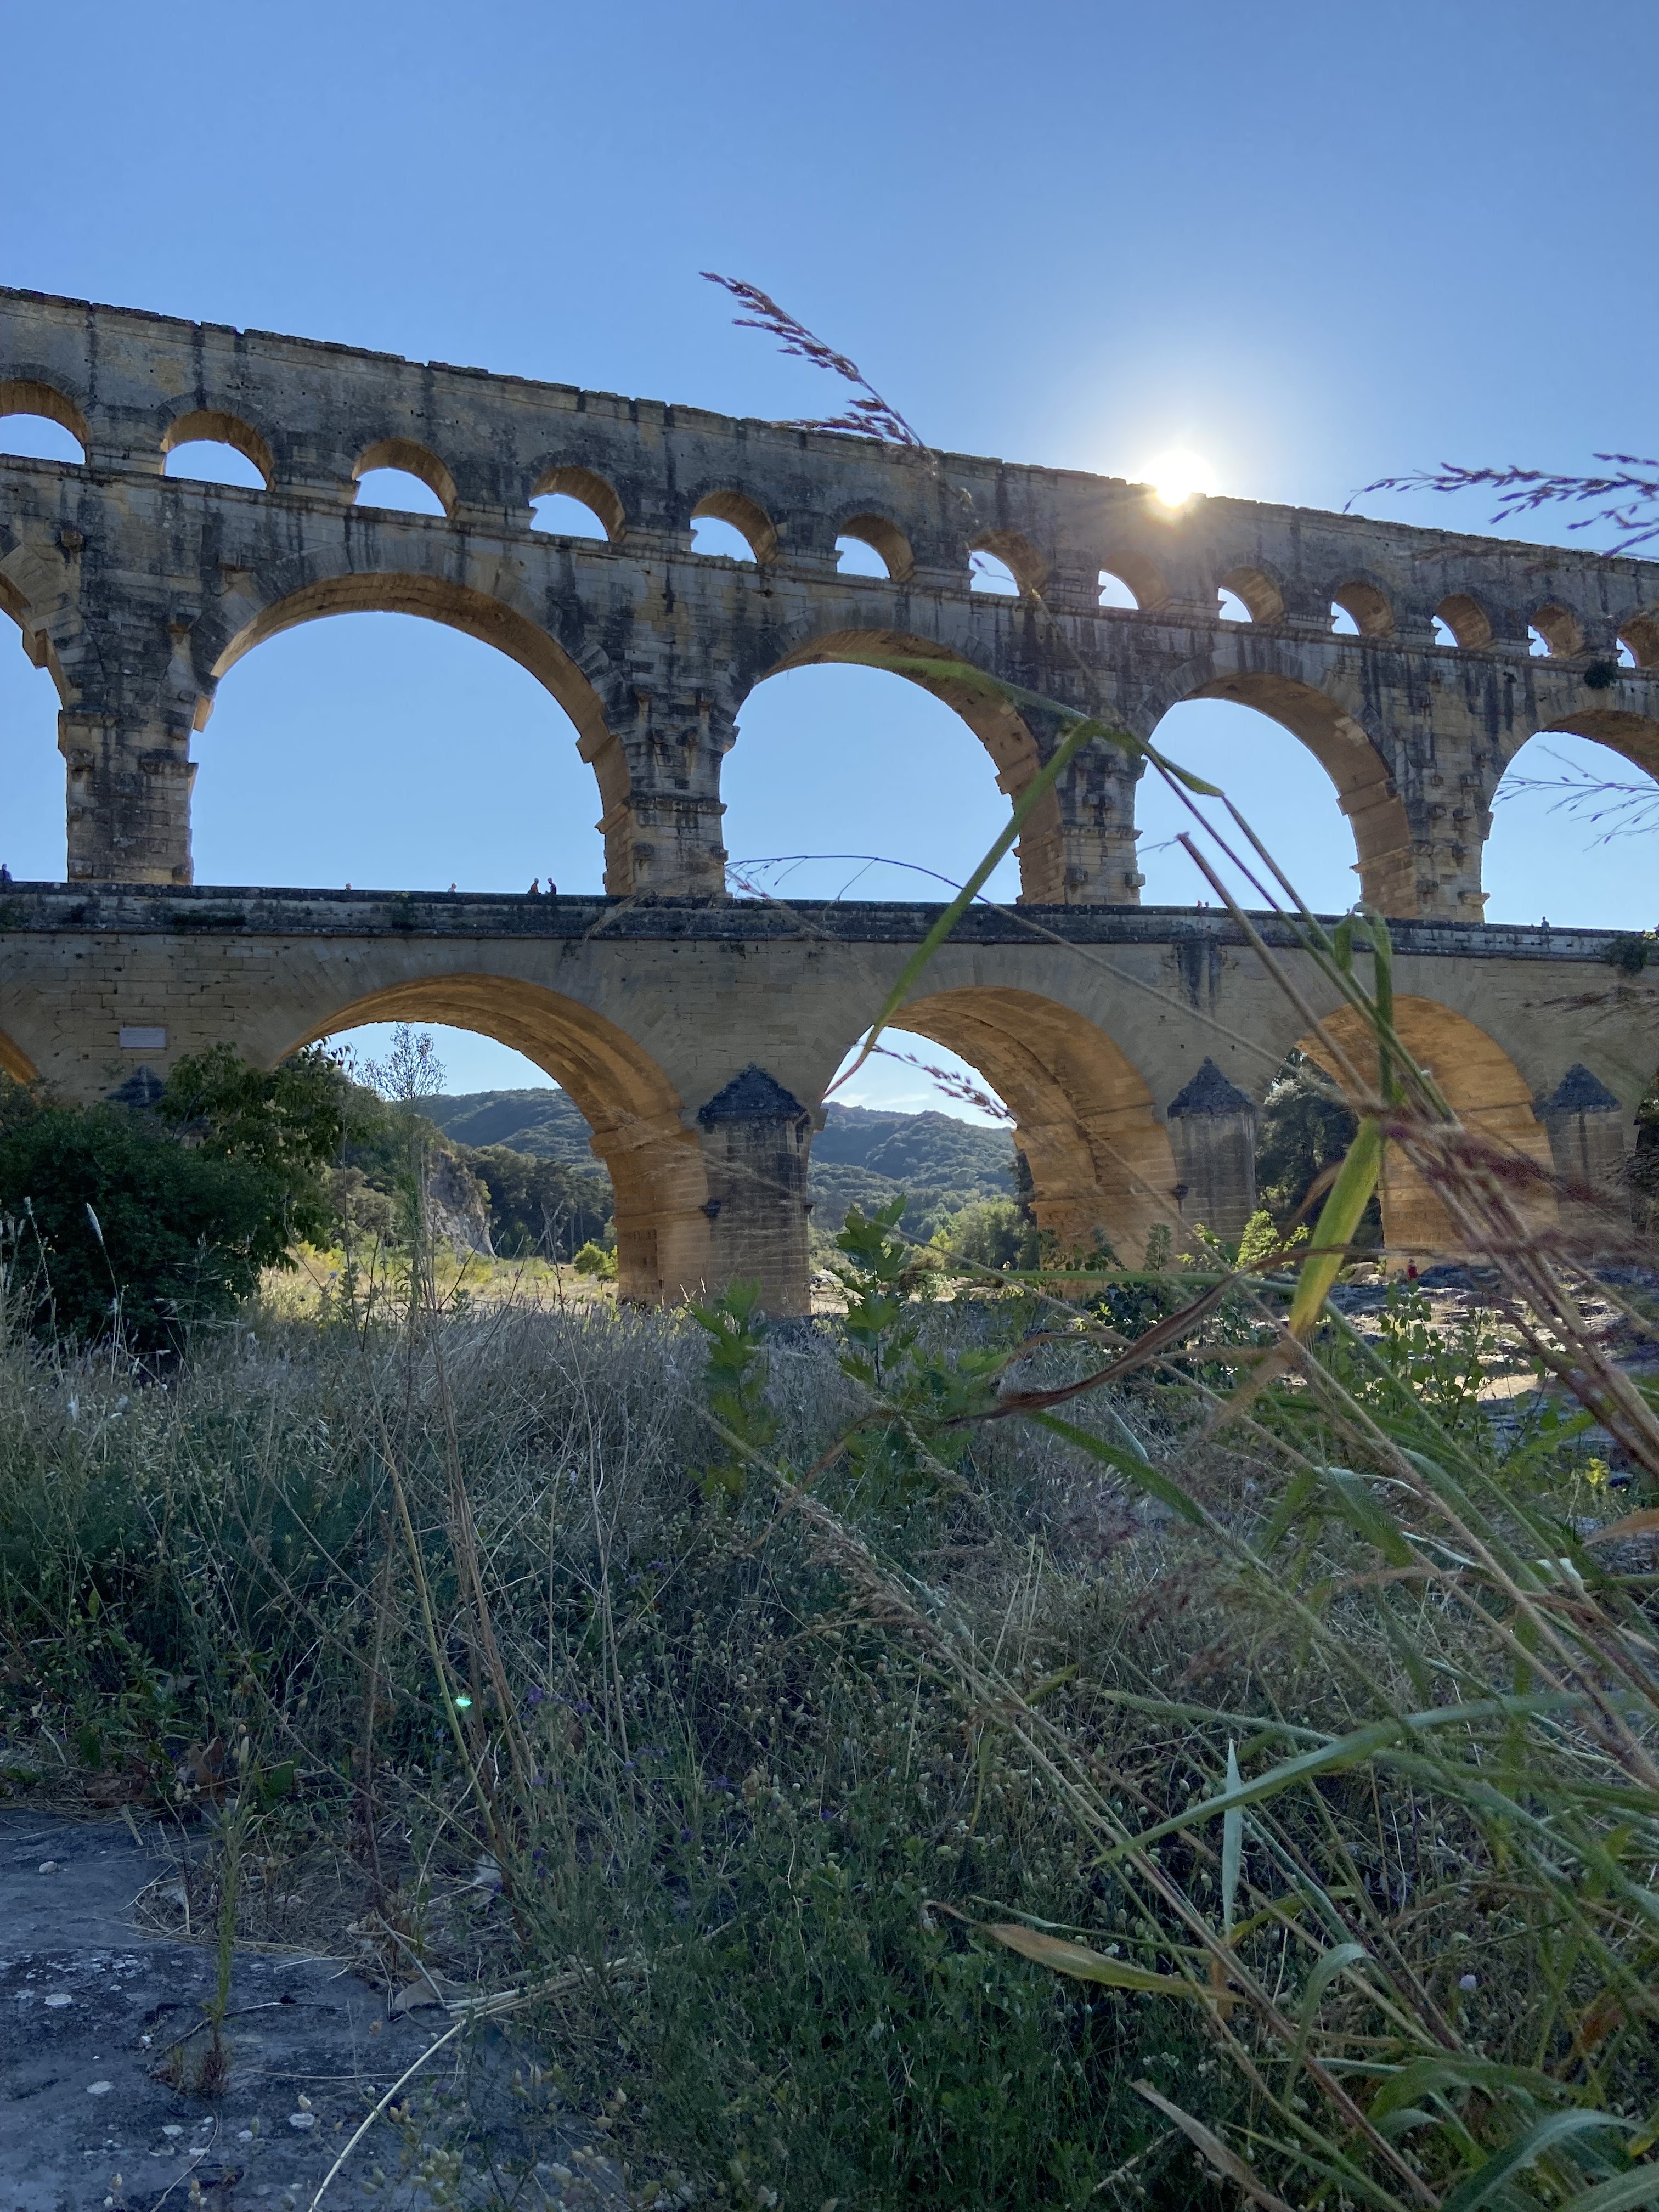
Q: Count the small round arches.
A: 13